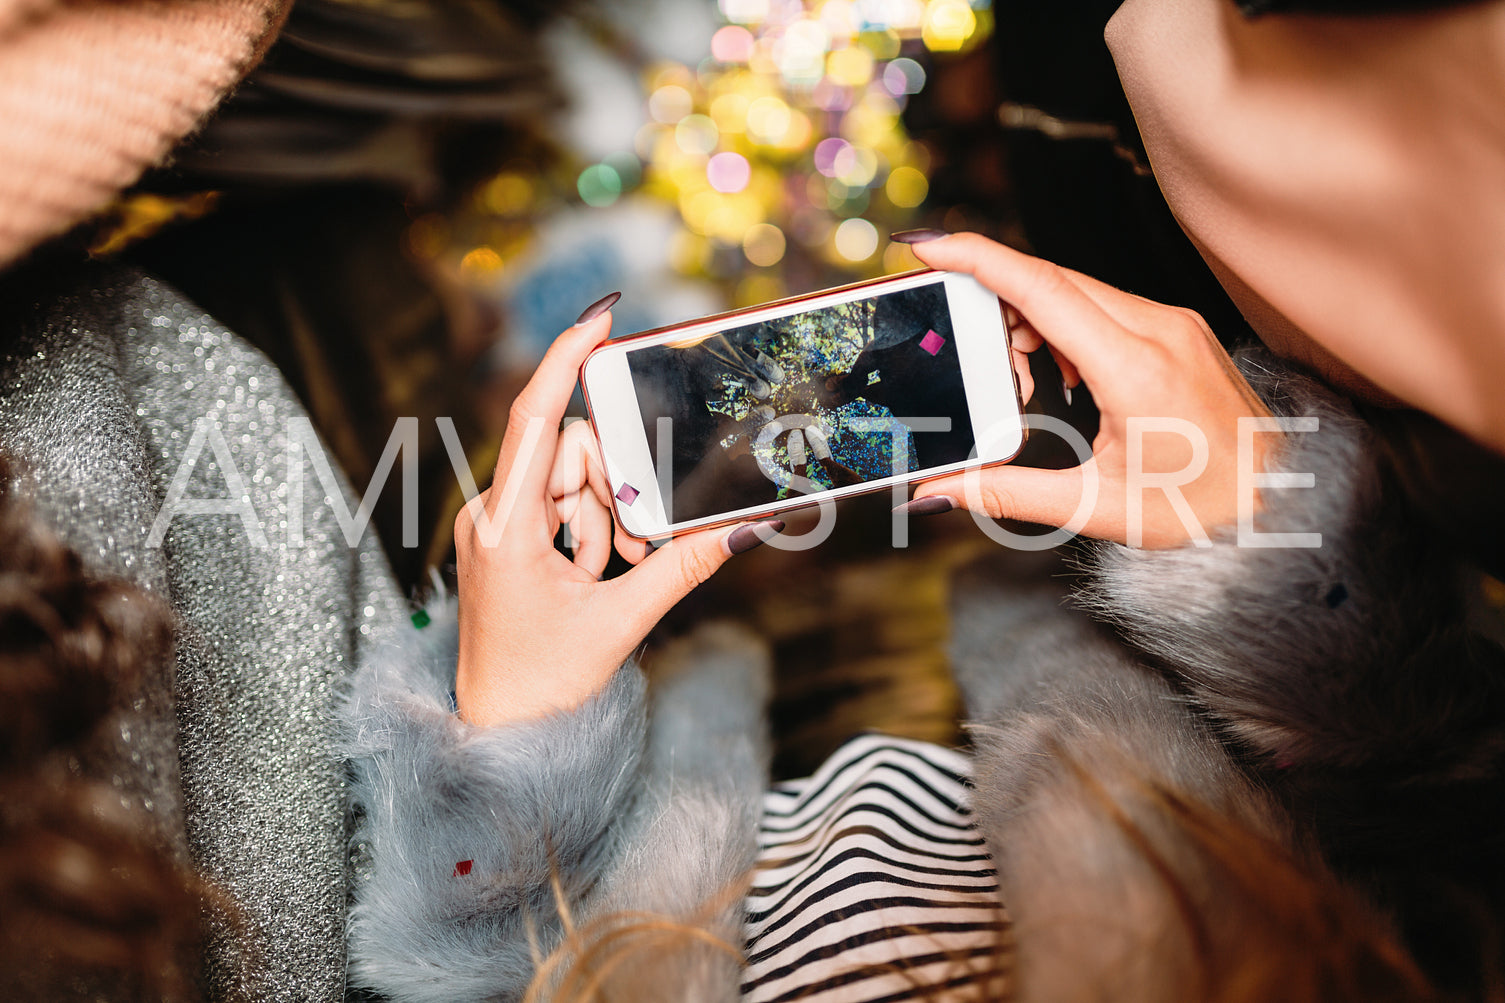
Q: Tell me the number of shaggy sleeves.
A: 2